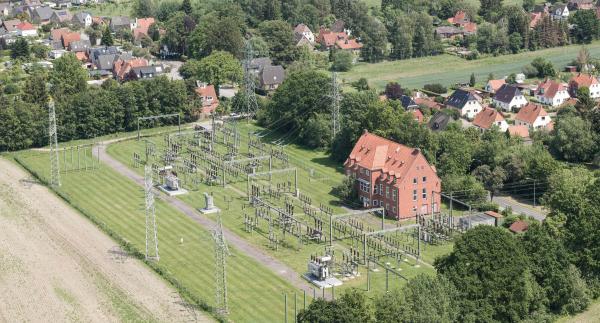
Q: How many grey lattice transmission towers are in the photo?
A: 5